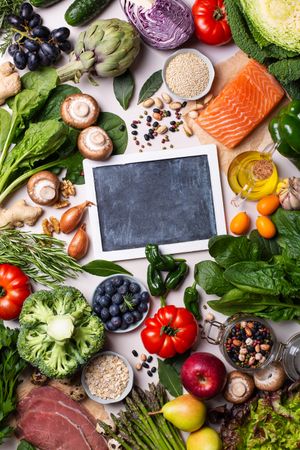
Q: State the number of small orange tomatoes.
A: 3